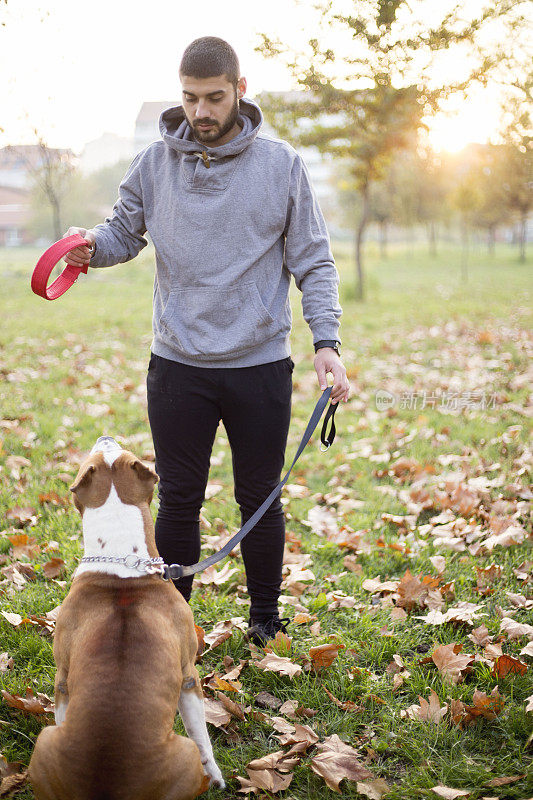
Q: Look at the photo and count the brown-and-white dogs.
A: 1